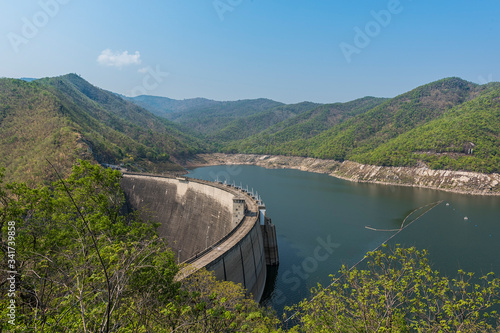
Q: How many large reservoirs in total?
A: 1